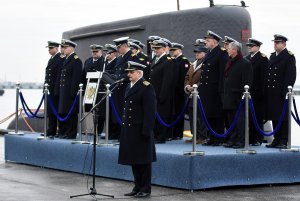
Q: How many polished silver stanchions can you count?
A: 7